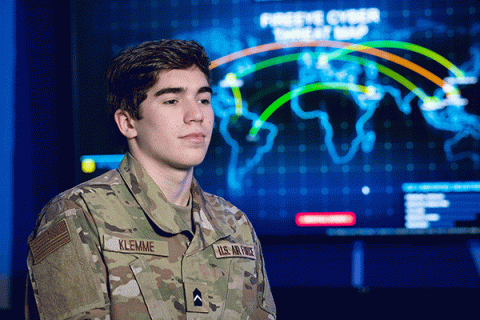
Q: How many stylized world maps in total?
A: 1